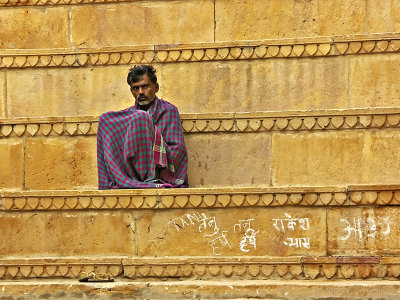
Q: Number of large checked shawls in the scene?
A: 1